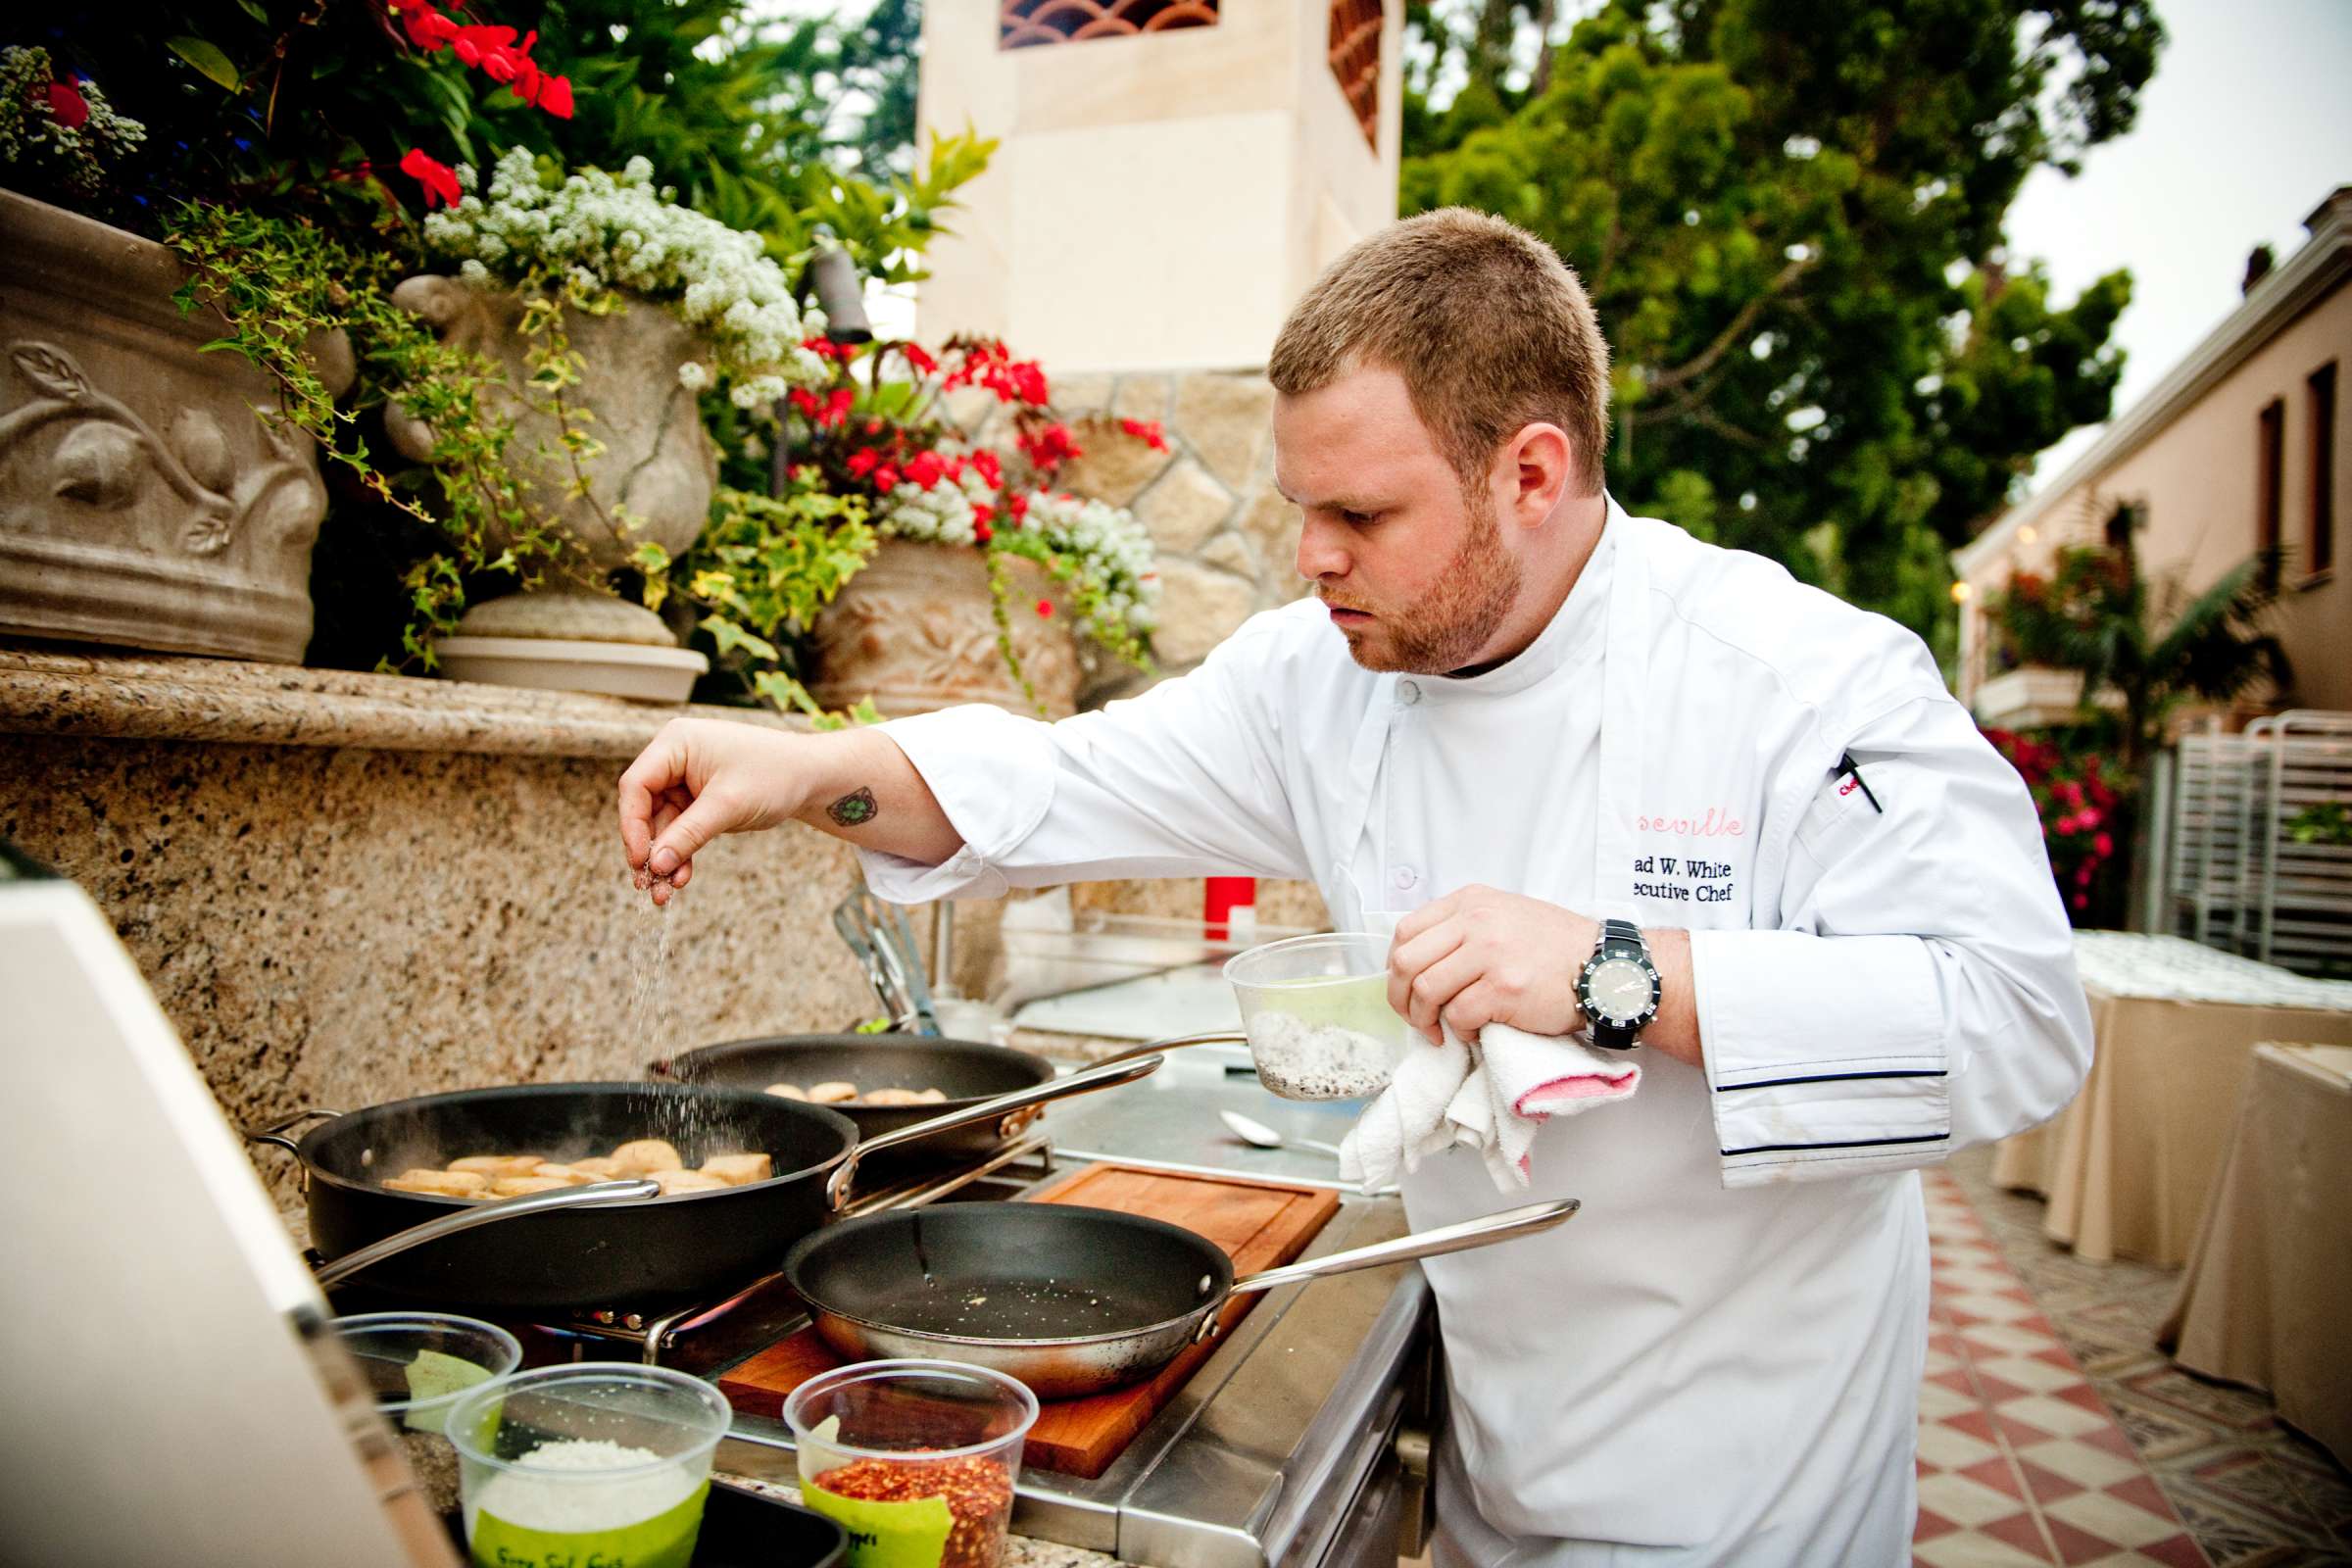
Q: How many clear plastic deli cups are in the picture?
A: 4